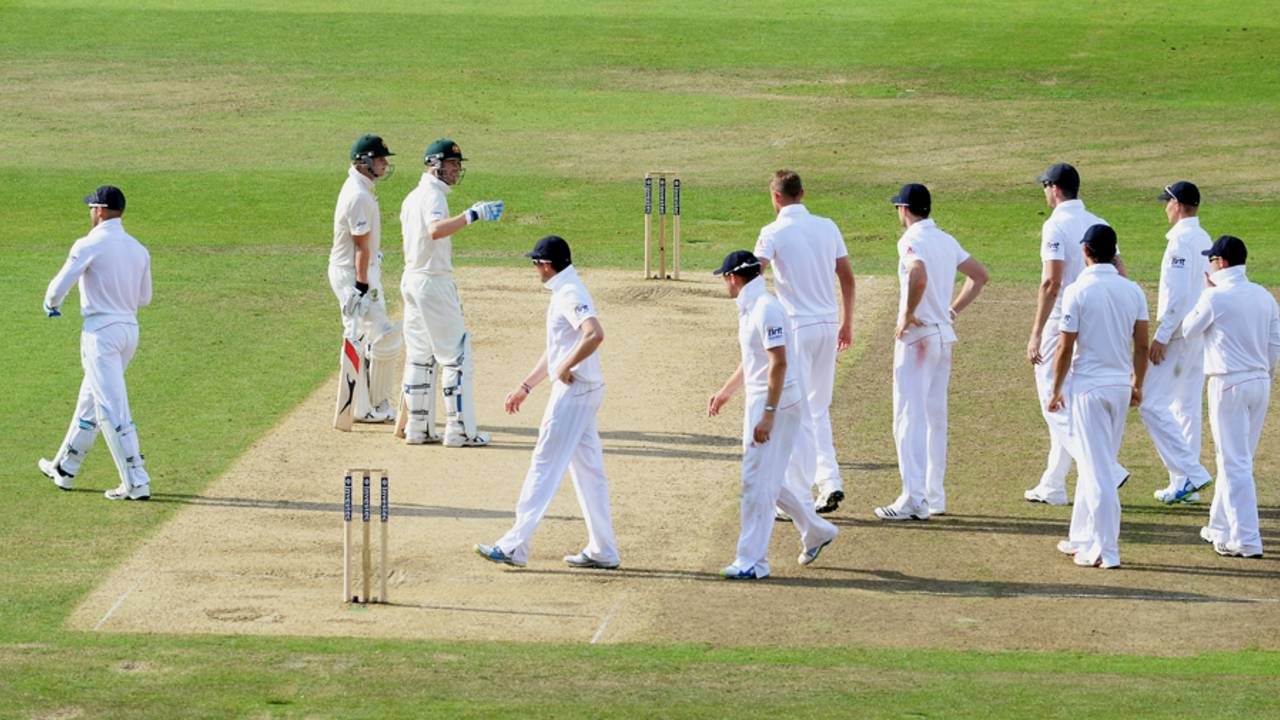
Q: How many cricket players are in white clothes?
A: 11